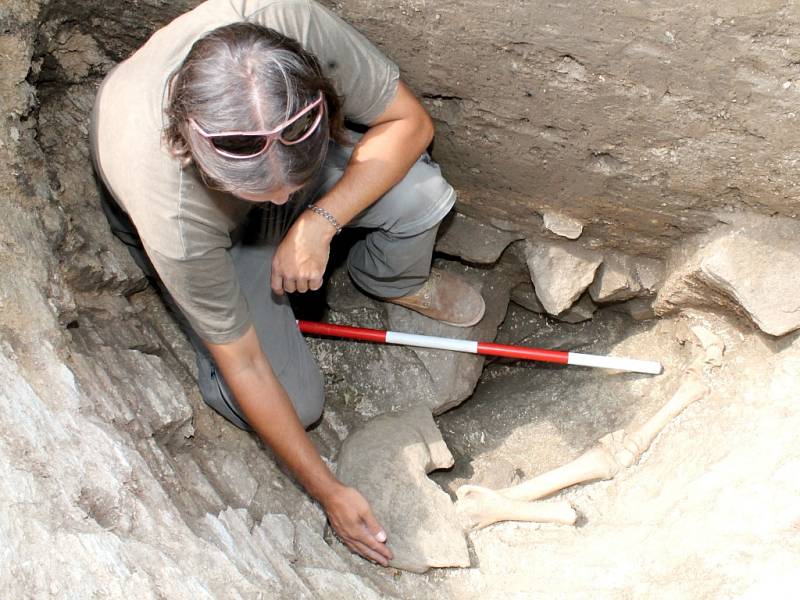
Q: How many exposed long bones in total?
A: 3